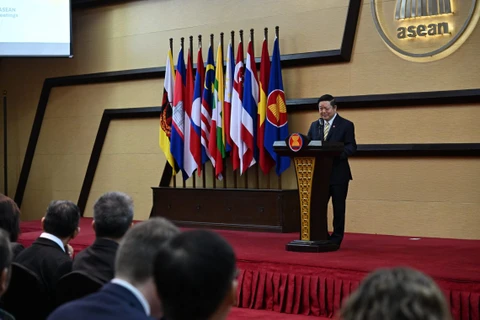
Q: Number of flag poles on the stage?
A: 11